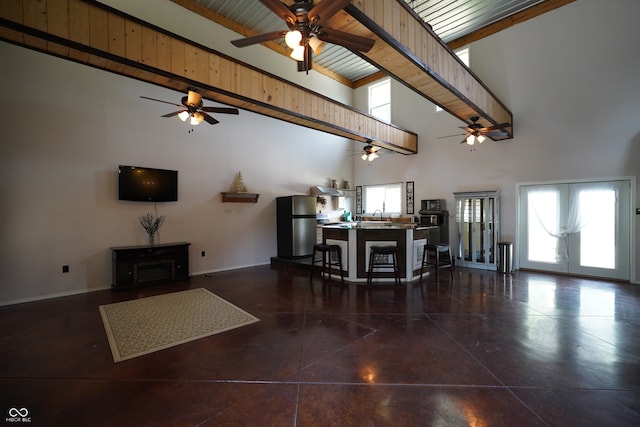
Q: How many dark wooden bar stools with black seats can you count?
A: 3